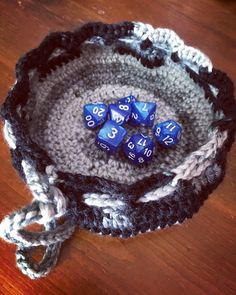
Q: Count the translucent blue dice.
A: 7